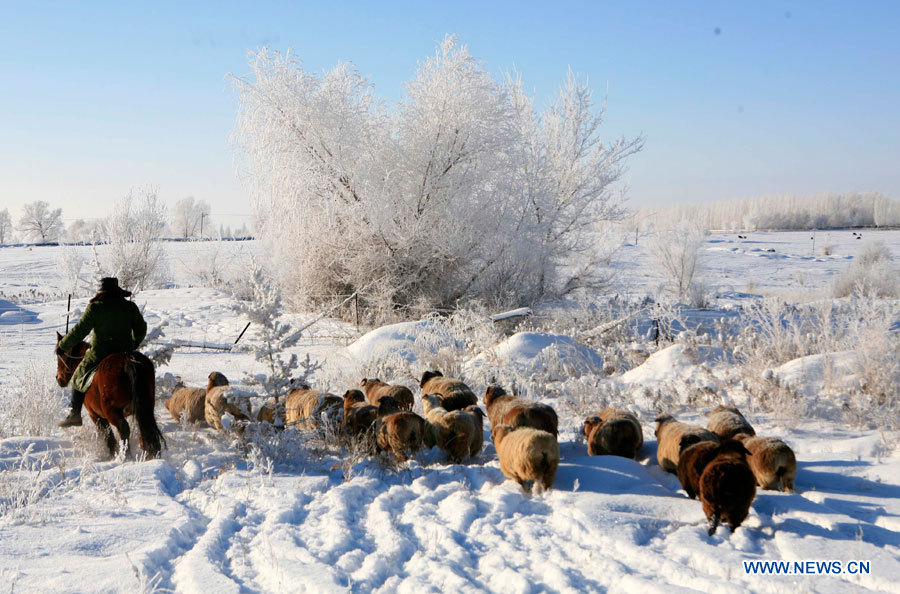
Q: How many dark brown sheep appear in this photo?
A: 2